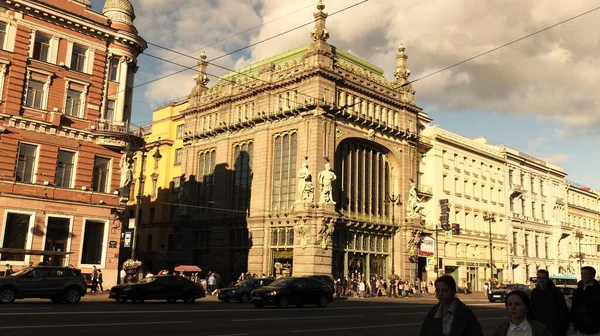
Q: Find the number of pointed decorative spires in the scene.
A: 3